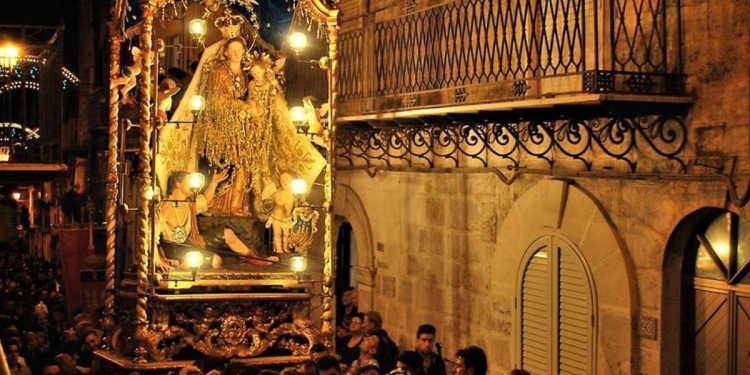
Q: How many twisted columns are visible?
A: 3